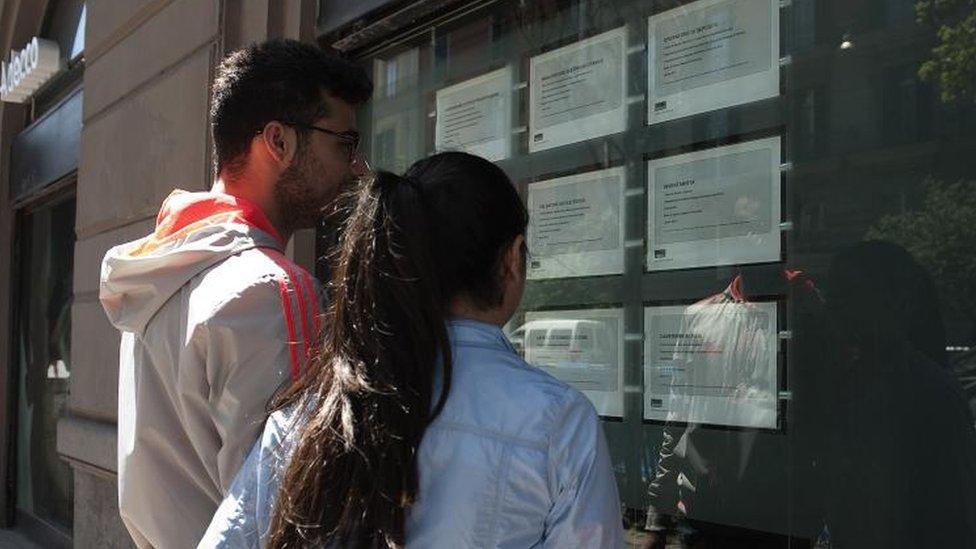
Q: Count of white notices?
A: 7